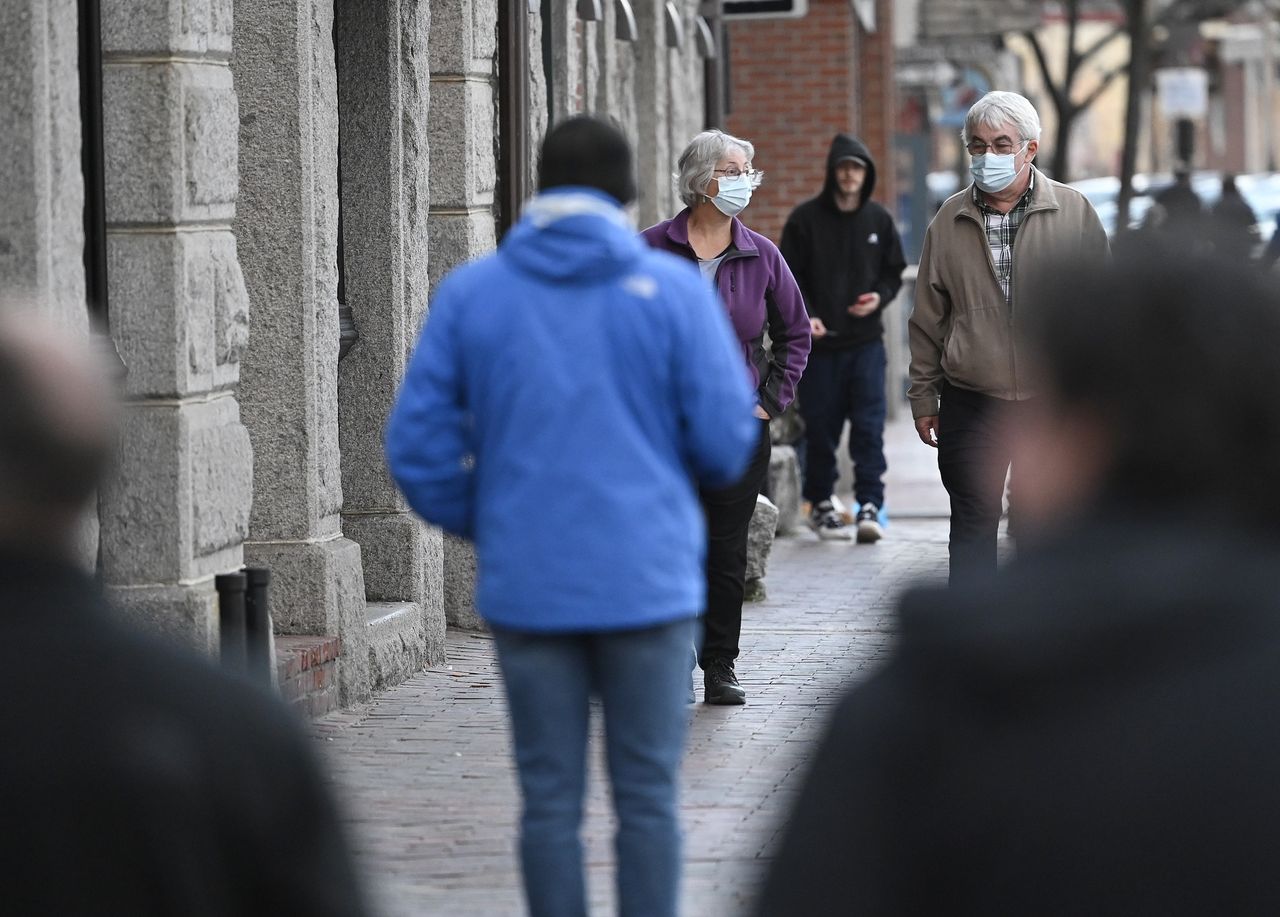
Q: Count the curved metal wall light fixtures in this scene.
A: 4